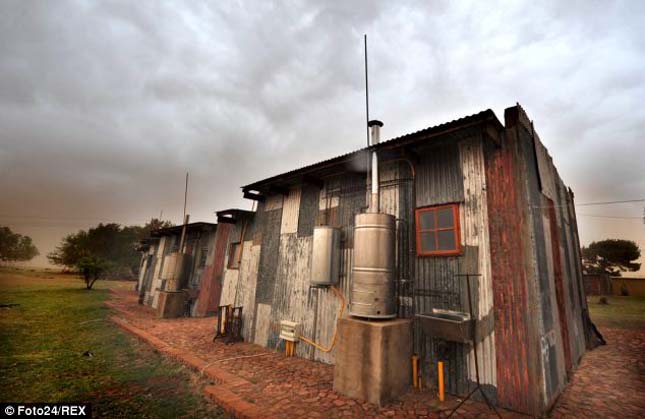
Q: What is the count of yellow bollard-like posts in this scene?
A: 2